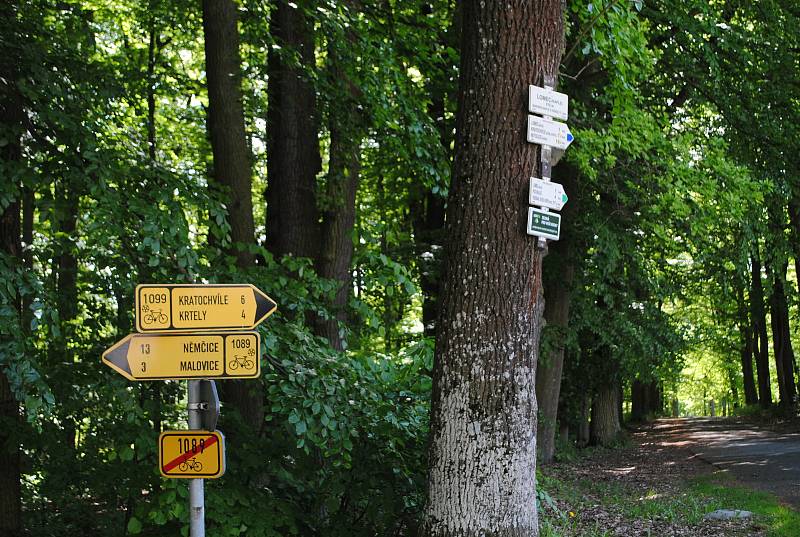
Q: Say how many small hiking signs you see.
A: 4